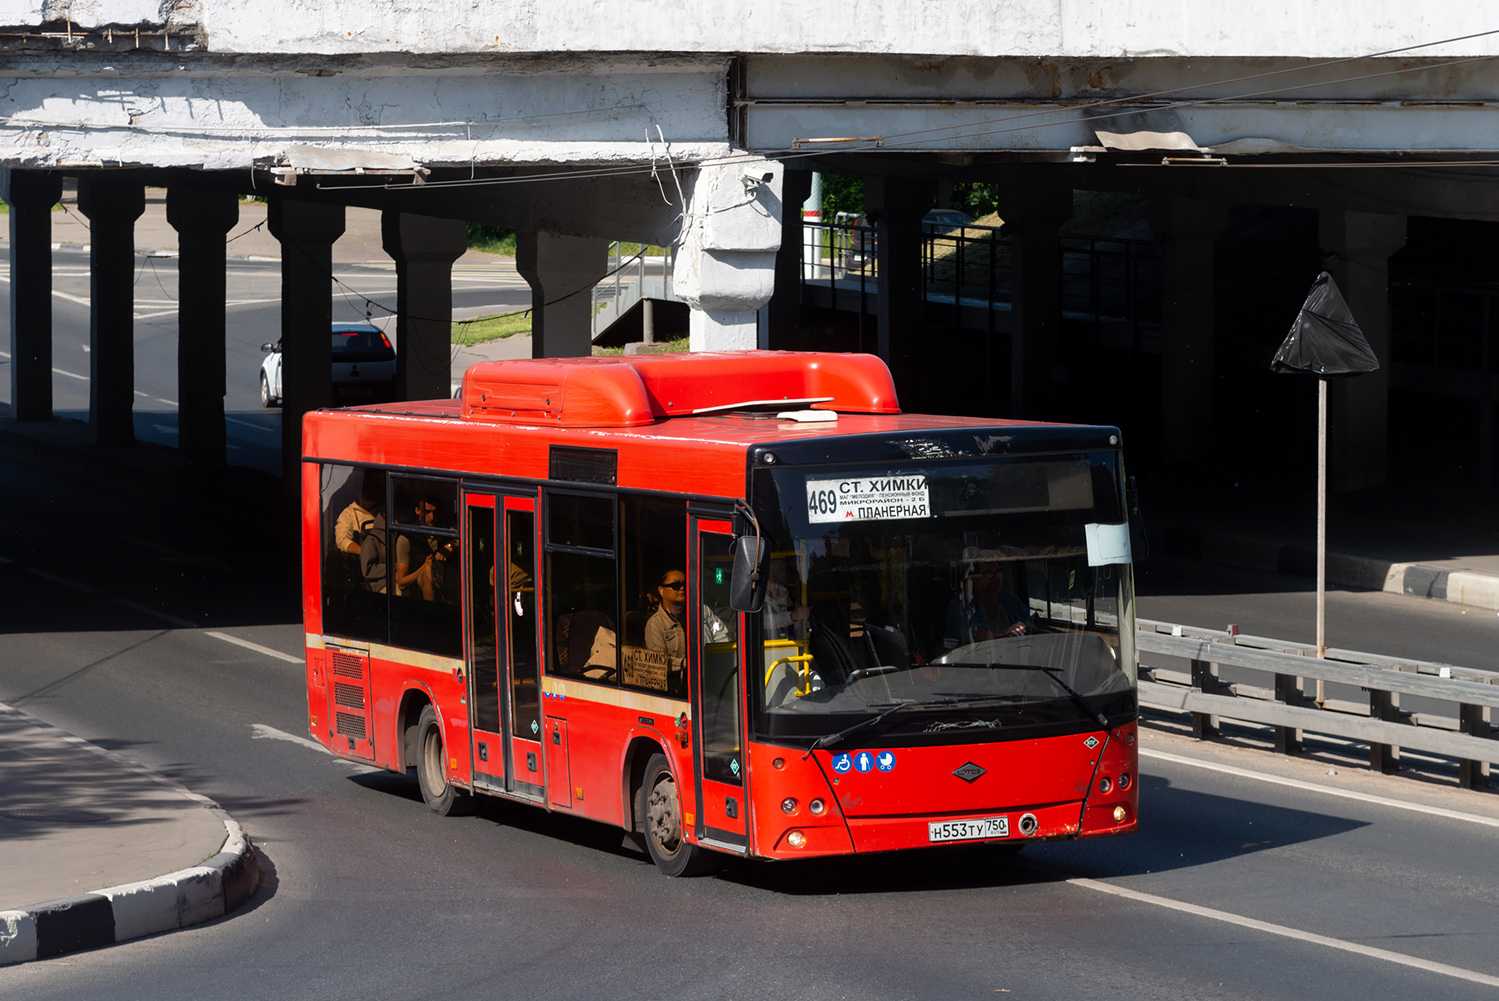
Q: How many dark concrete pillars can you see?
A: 11